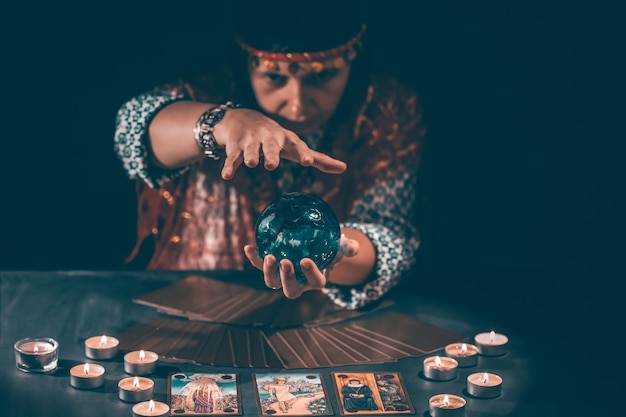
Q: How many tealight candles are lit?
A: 11